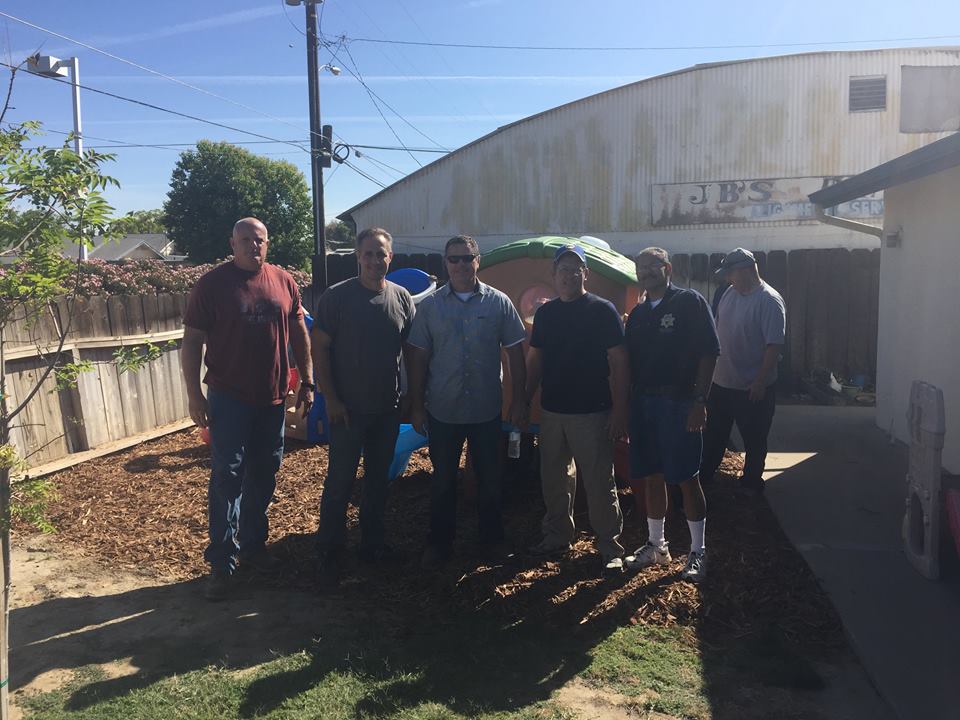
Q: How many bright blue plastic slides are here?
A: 1